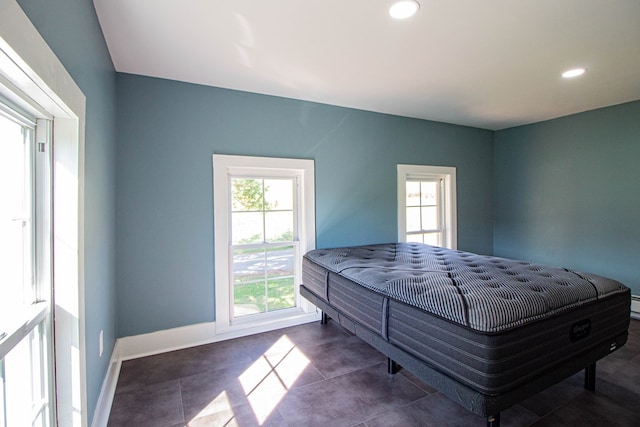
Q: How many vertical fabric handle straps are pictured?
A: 2